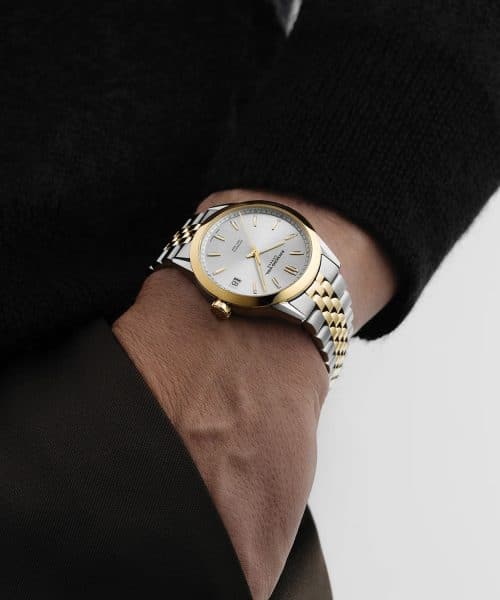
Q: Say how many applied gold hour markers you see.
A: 11